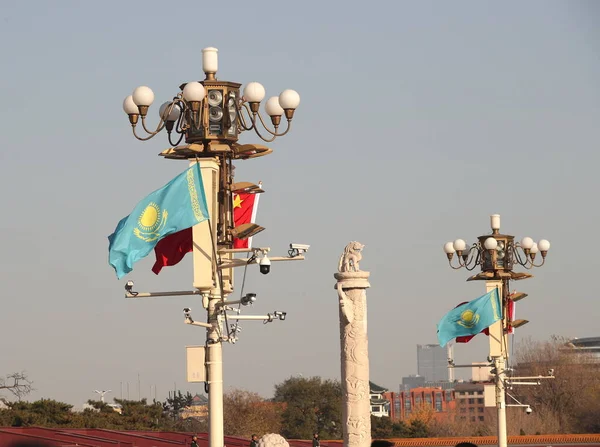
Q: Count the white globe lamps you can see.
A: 14